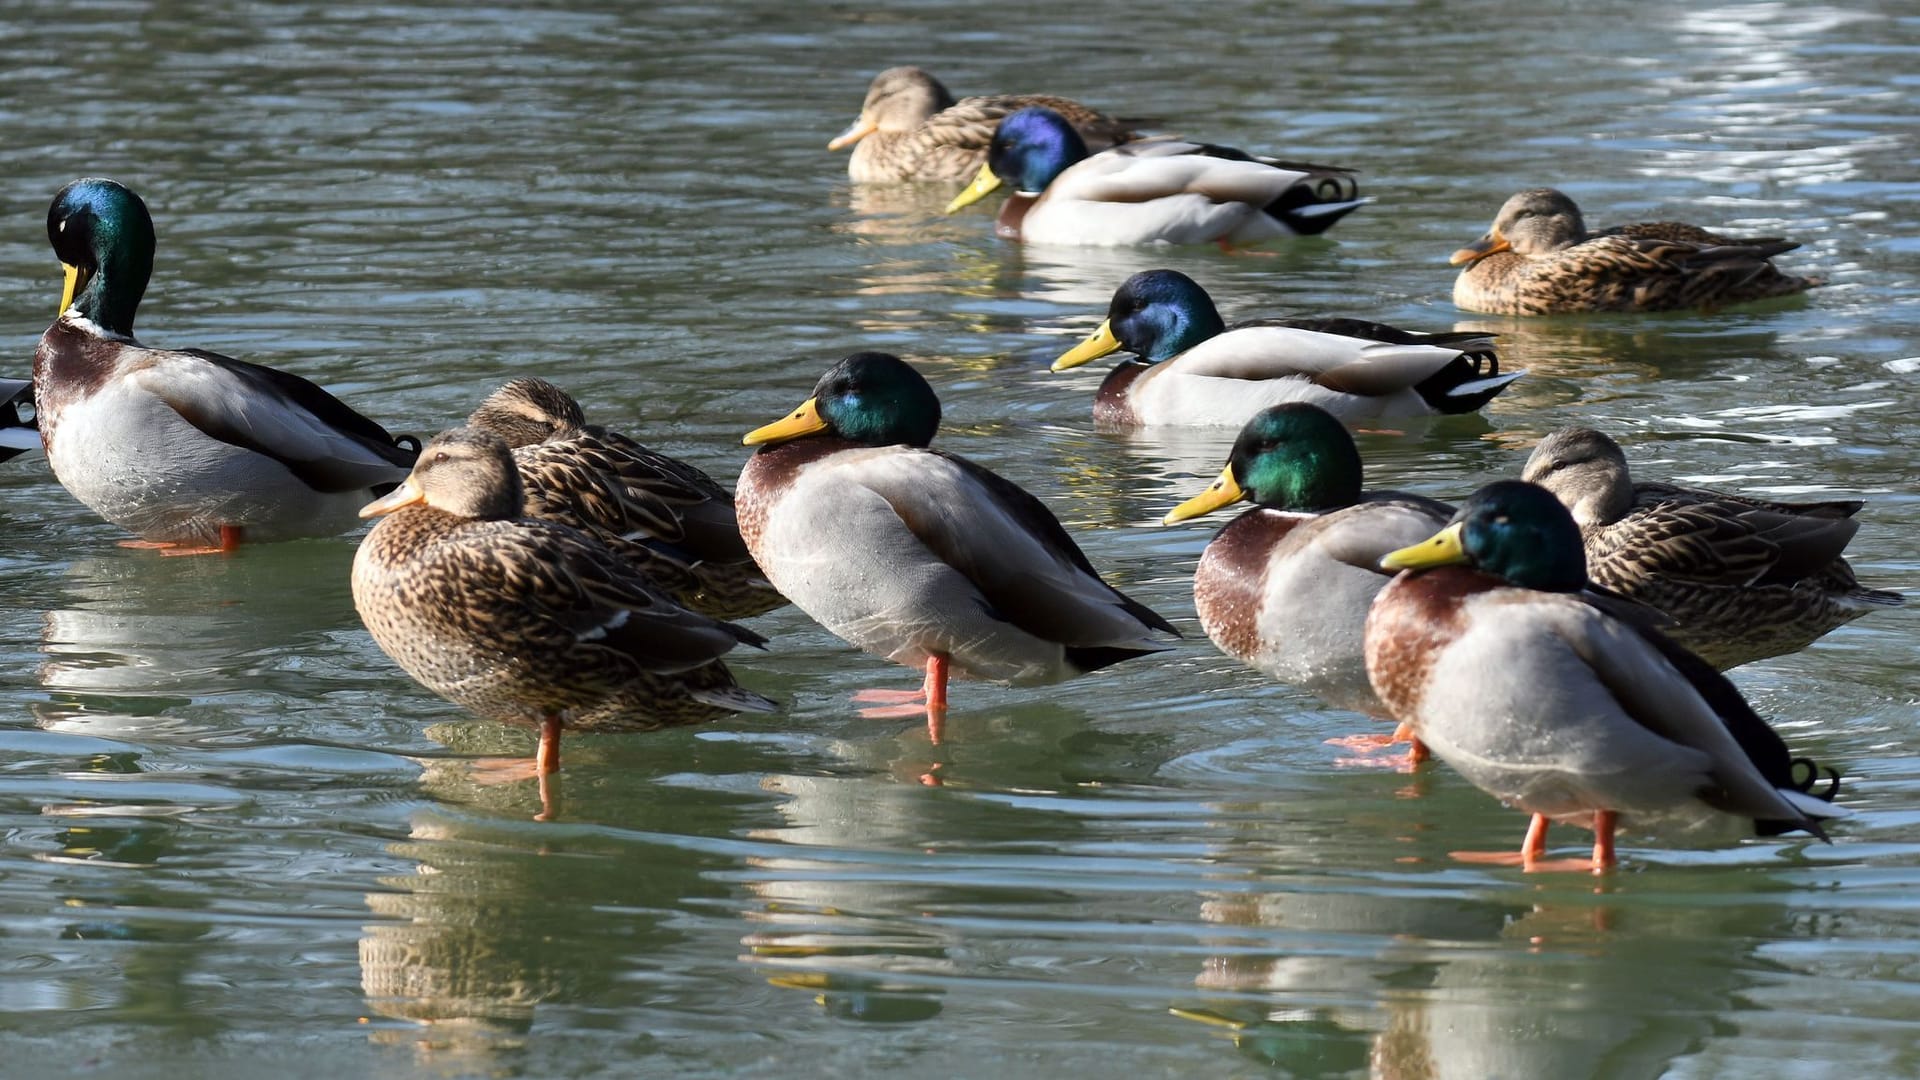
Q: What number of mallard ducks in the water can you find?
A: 12